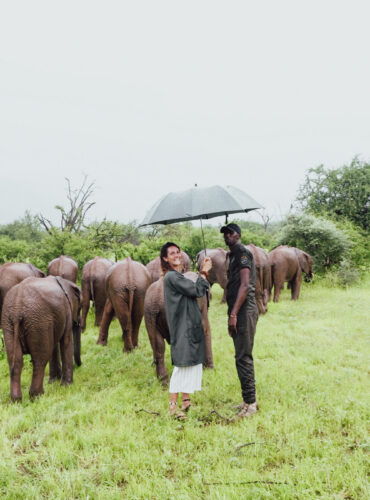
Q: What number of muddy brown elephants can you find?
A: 10